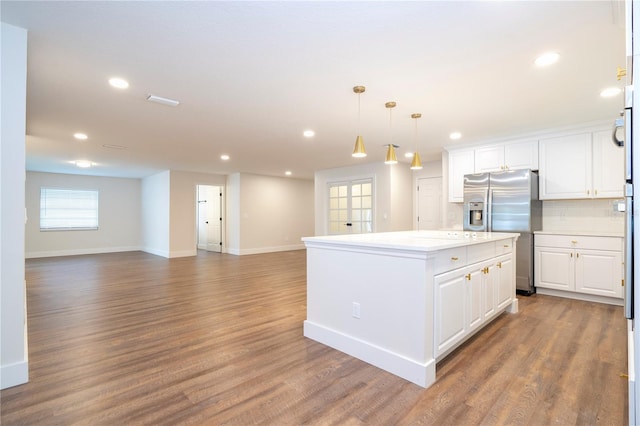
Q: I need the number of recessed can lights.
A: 9